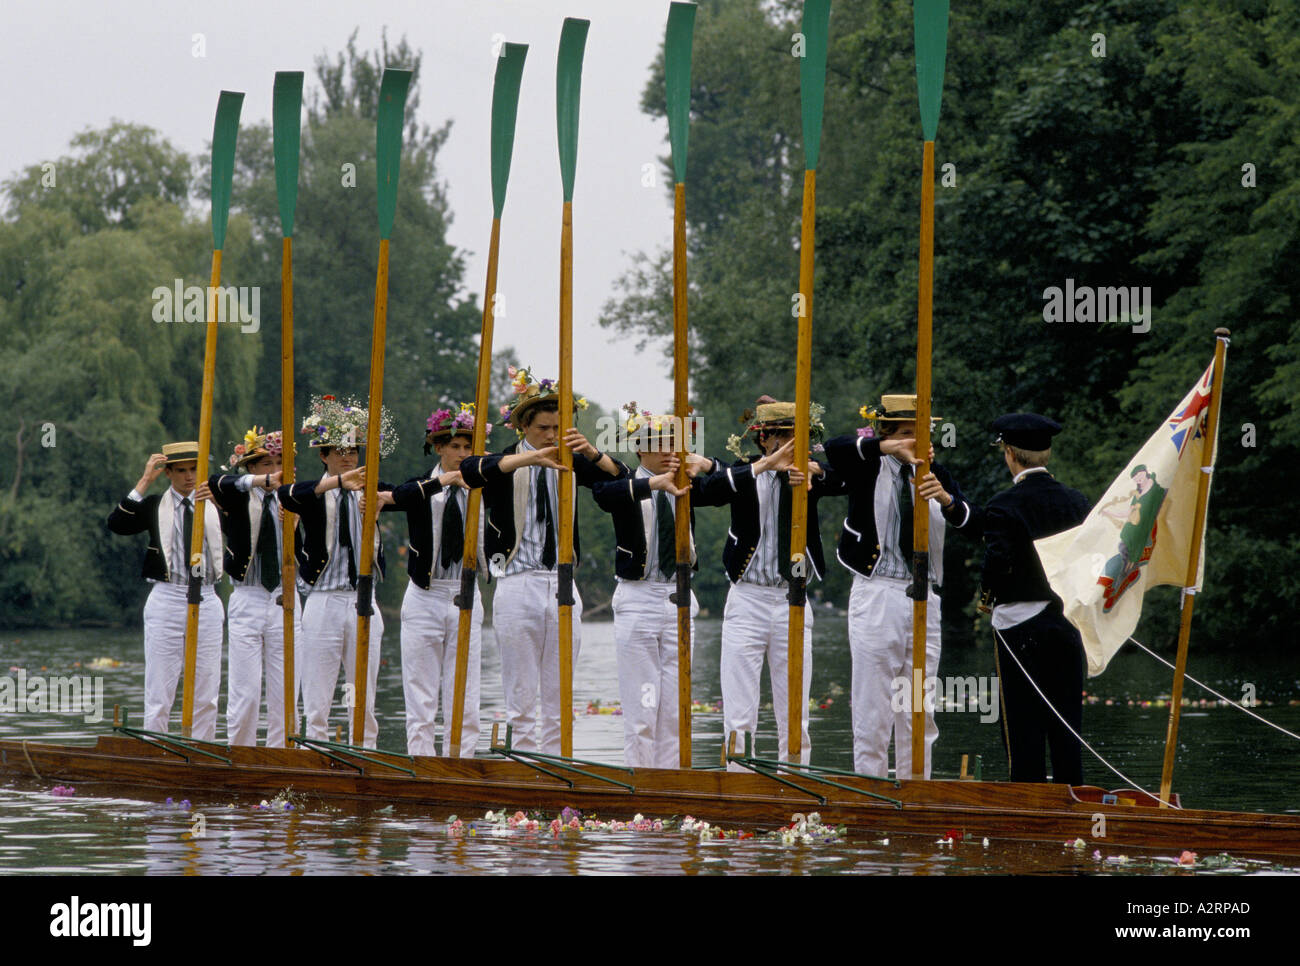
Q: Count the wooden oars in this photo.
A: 8